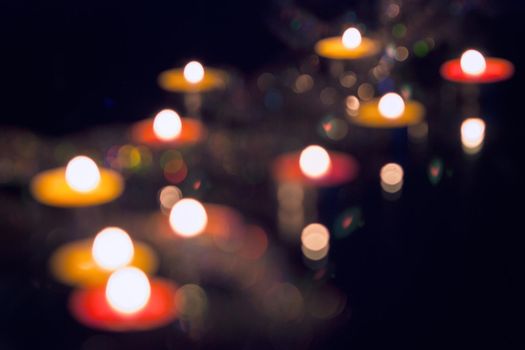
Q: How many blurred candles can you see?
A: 10